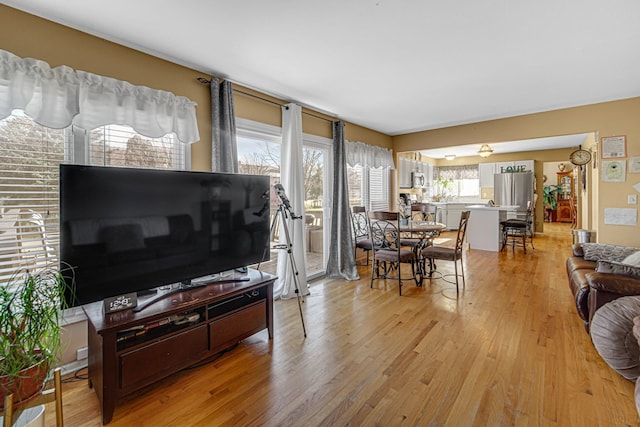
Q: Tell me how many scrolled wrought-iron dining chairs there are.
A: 4